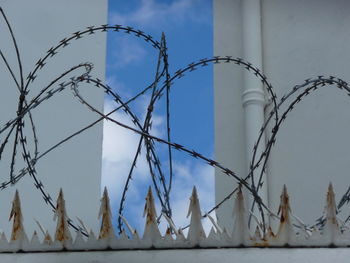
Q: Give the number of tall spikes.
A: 8